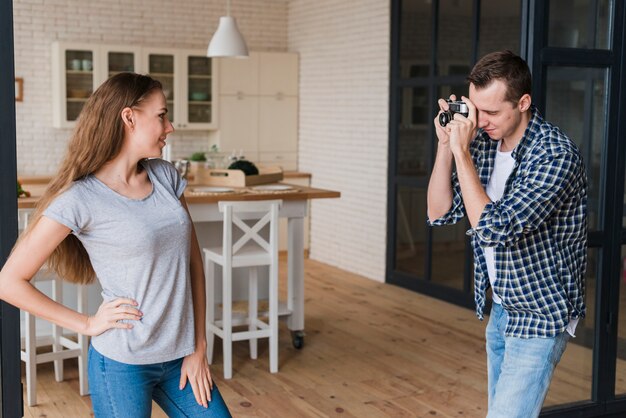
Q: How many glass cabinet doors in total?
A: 4